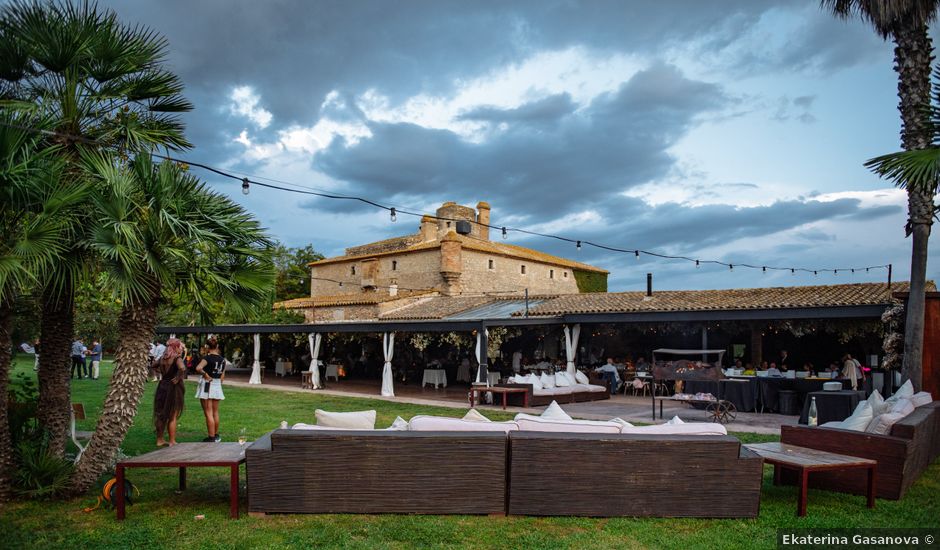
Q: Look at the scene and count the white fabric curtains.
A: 5